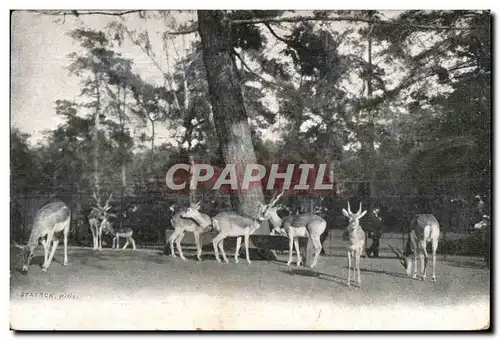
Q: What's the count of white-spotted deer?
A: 8